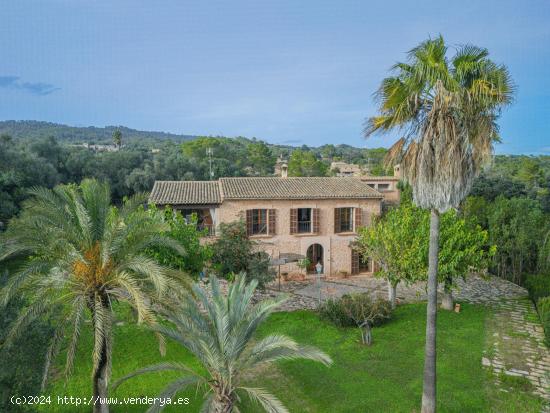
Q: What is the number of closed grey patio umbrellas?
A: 0